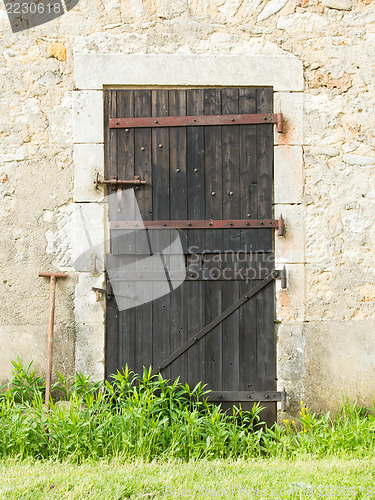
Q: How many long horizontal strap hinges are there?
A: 4